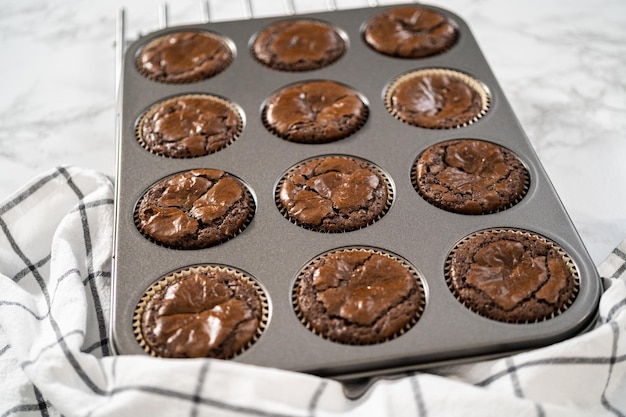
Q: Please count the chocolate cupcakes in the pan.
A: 12